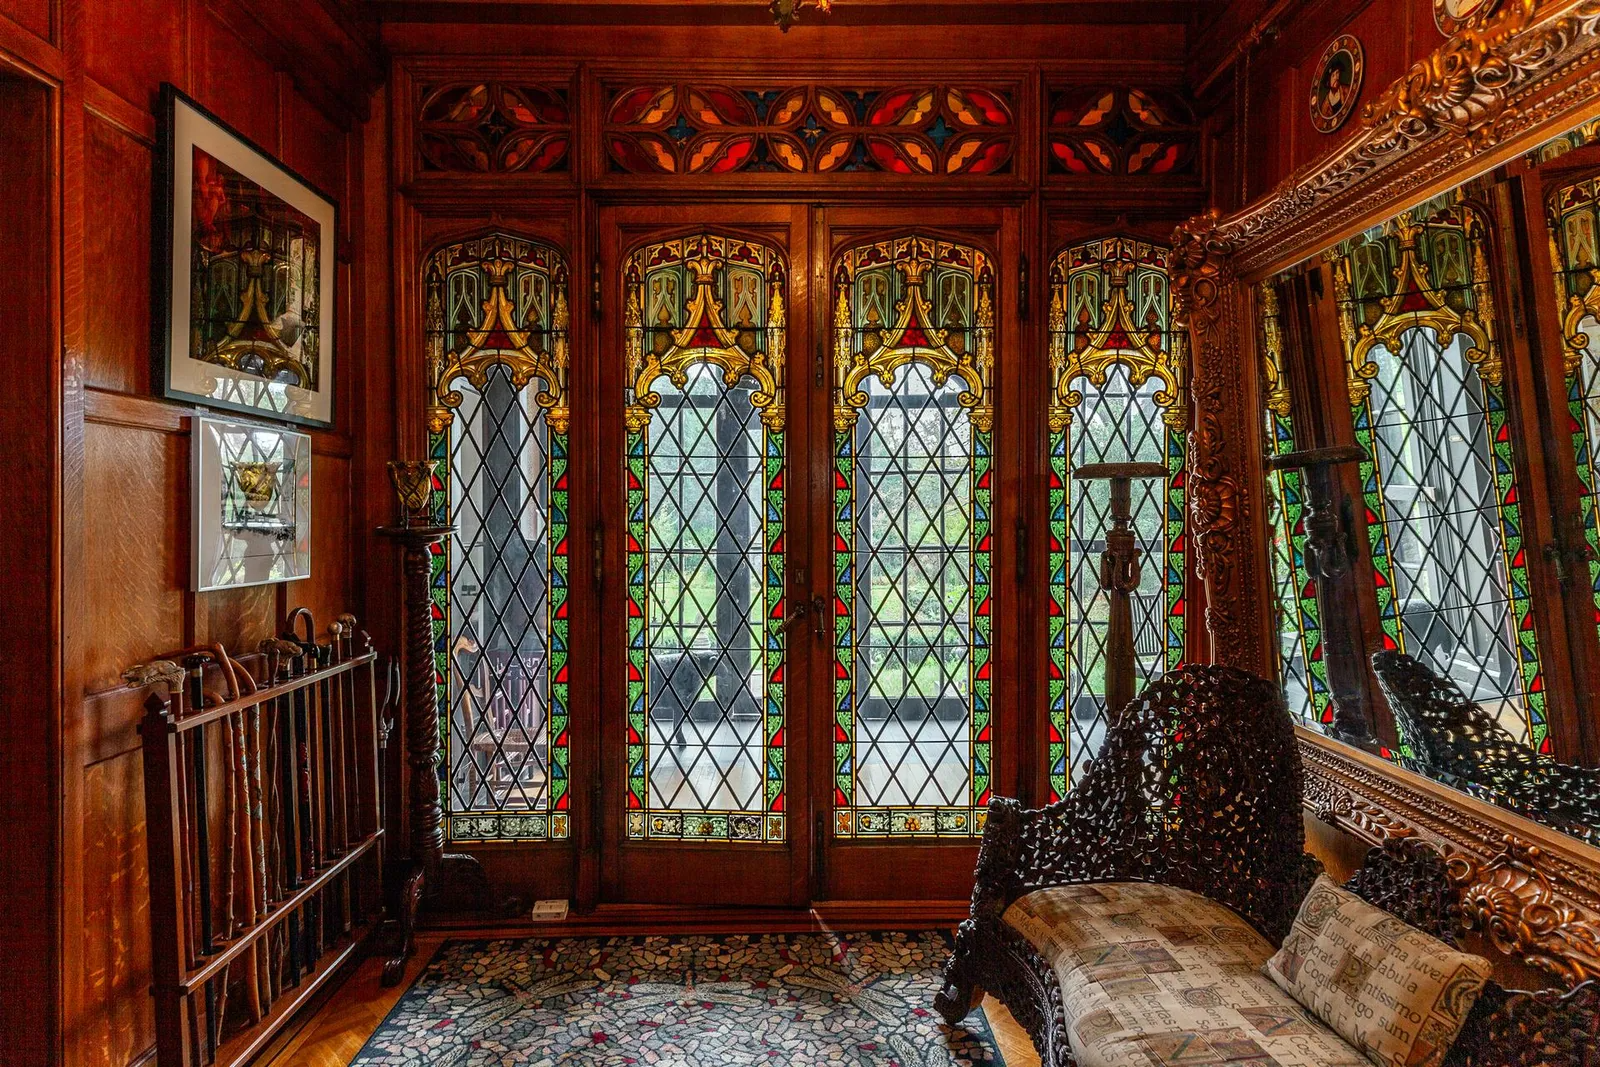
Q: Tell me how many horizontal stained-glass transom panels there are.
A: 3